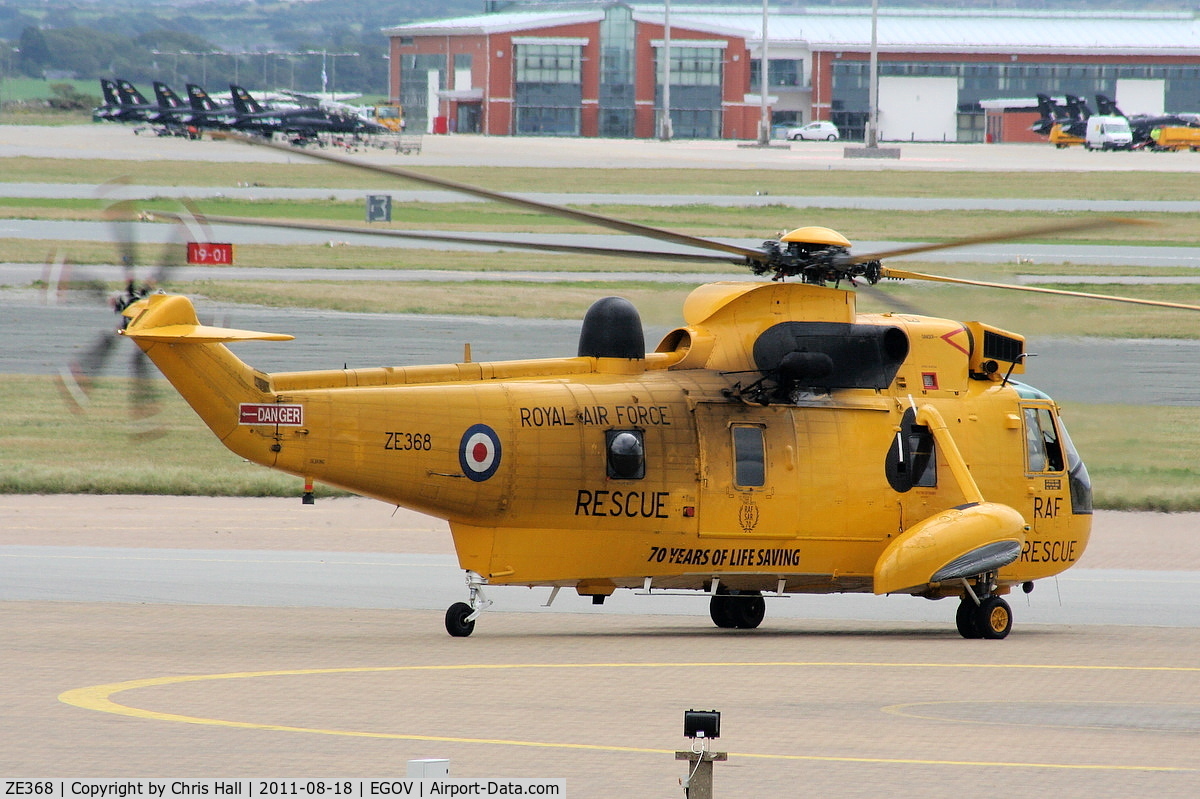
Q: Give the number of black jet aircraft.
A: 8